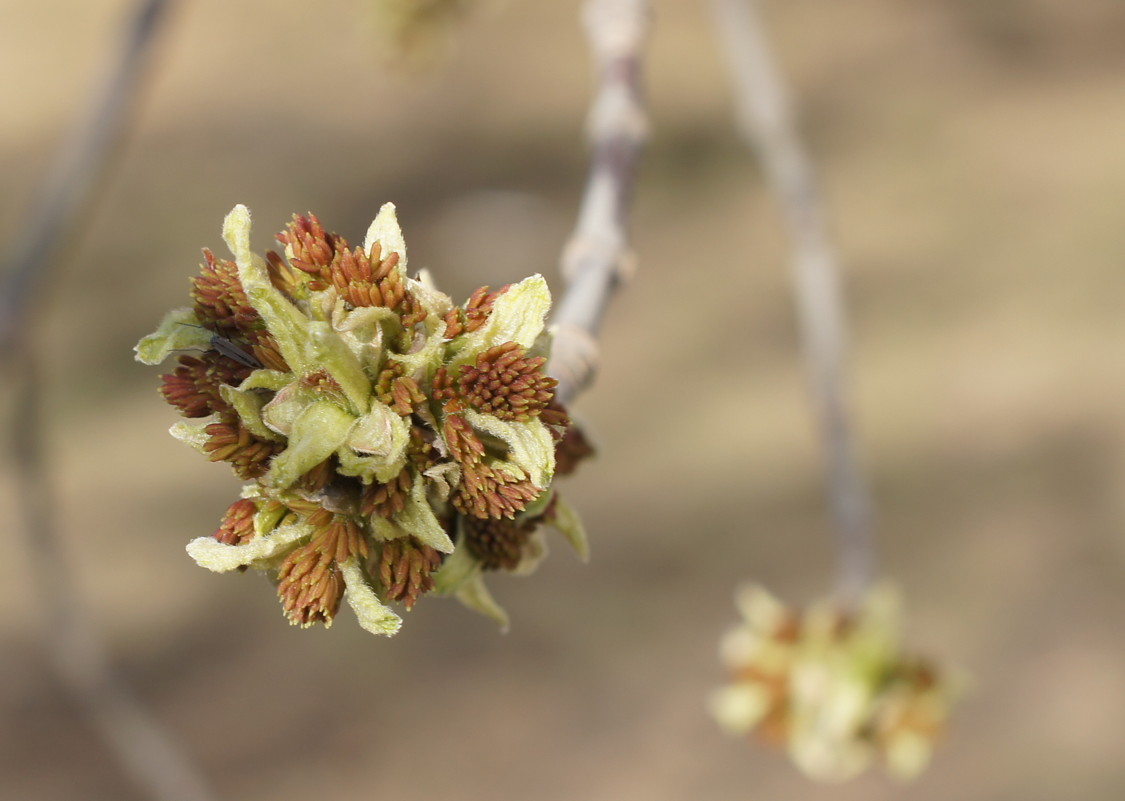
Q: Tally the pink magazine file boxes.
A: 0